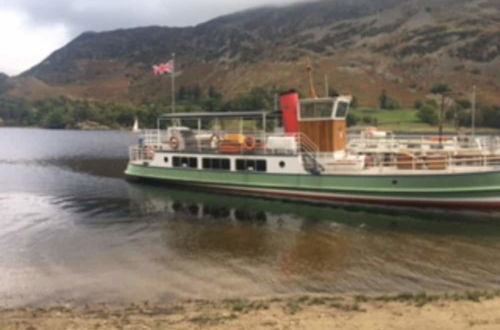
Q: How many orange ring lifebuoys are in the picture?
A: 3